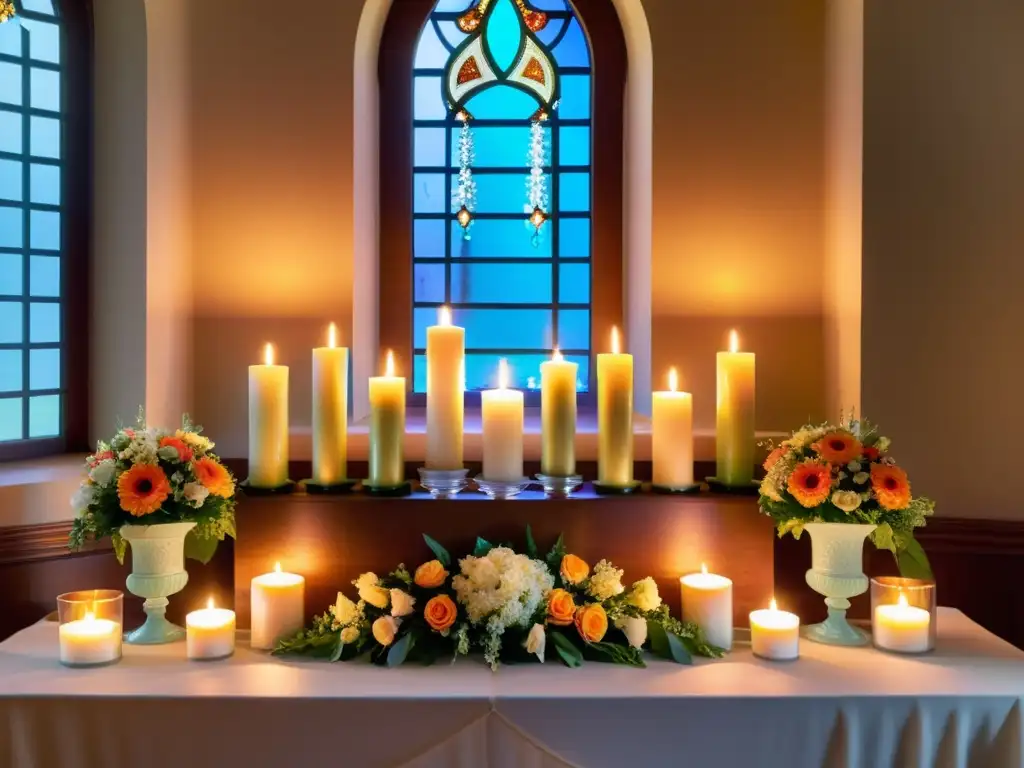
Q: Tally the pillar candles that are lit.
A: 11